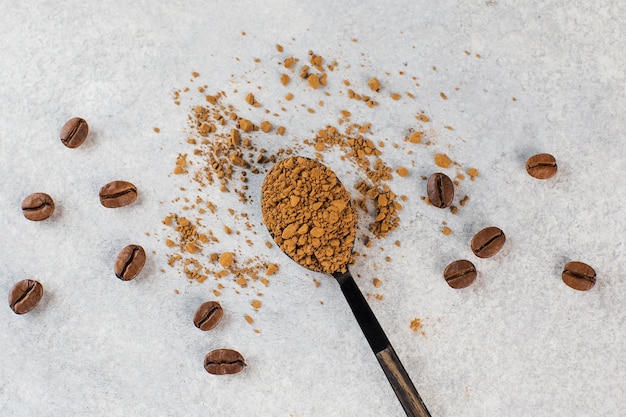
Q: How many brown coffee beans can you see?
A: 12